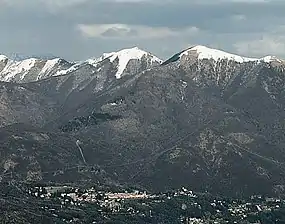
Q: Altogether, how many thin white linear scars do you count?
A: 1